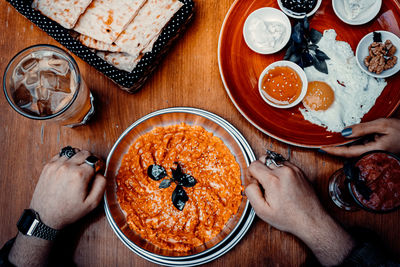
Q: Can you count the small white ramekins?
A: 5